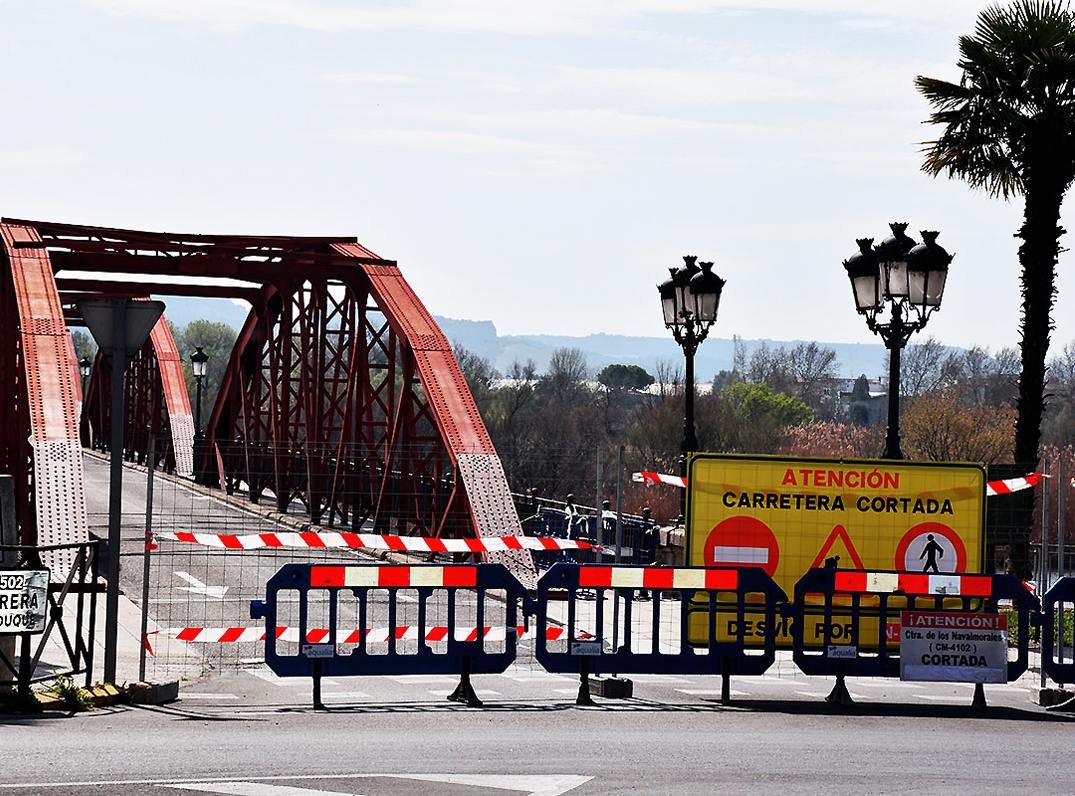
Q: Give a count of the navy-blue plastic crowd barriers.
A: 4